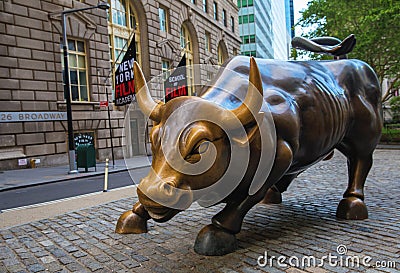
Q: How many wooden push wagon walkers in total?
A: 0